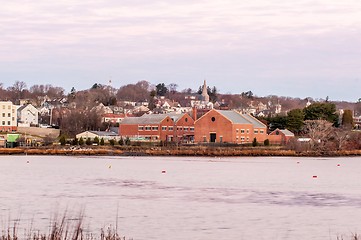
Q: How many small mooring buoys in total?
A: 6